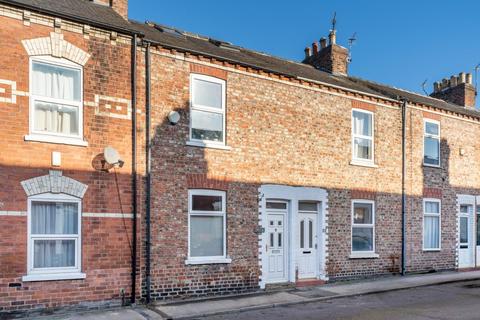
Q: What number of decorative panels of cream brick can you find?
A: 2